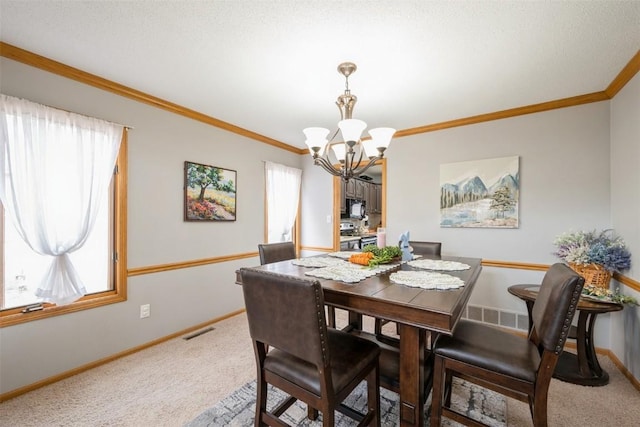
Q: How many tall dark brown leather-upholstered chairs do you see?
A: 4